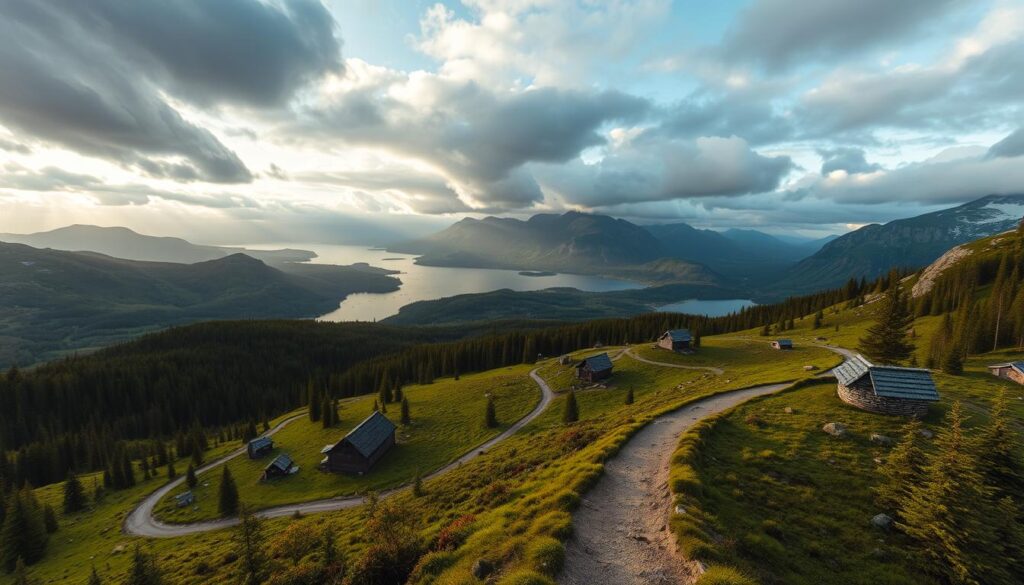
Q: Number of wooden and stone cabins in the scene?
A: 8